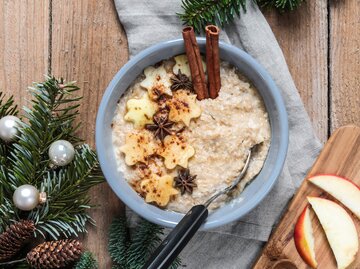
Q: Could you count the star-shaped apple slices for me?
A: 7